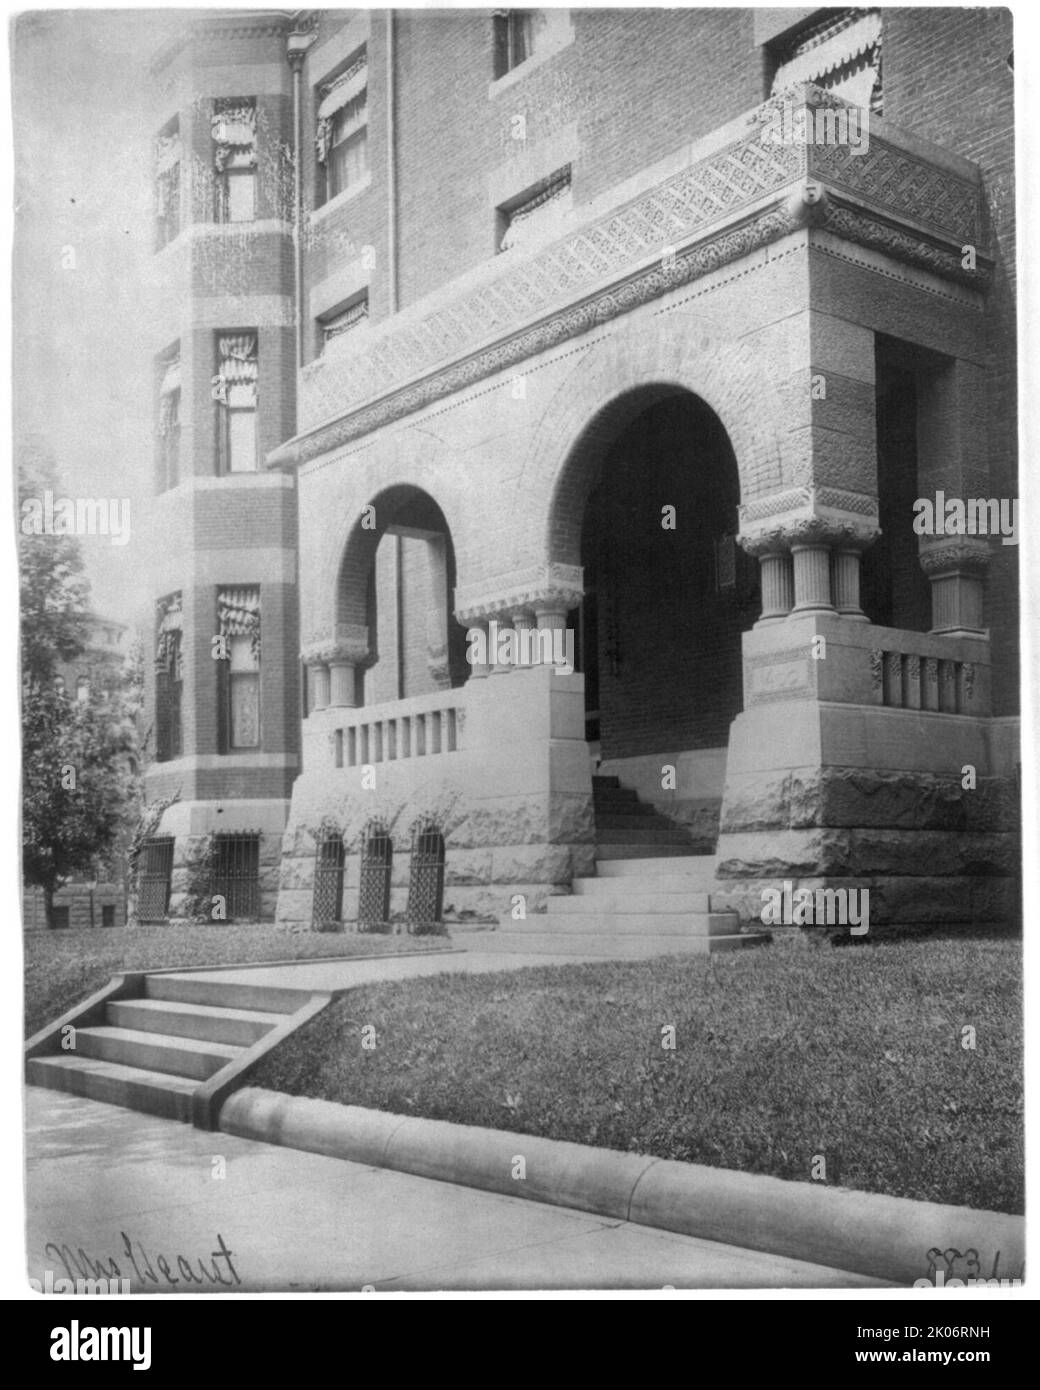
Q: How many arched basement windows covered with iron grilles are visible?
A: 3